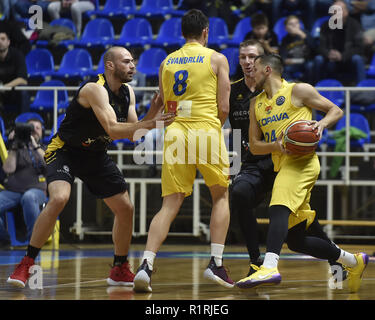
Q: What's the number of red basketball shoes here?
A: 2